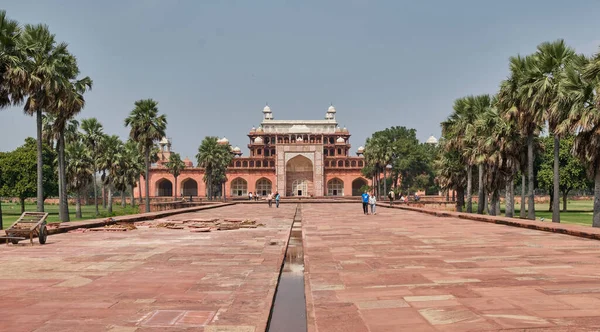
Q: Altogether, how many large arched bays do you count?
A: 7